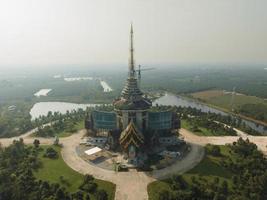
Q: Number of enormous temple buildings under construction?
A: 1